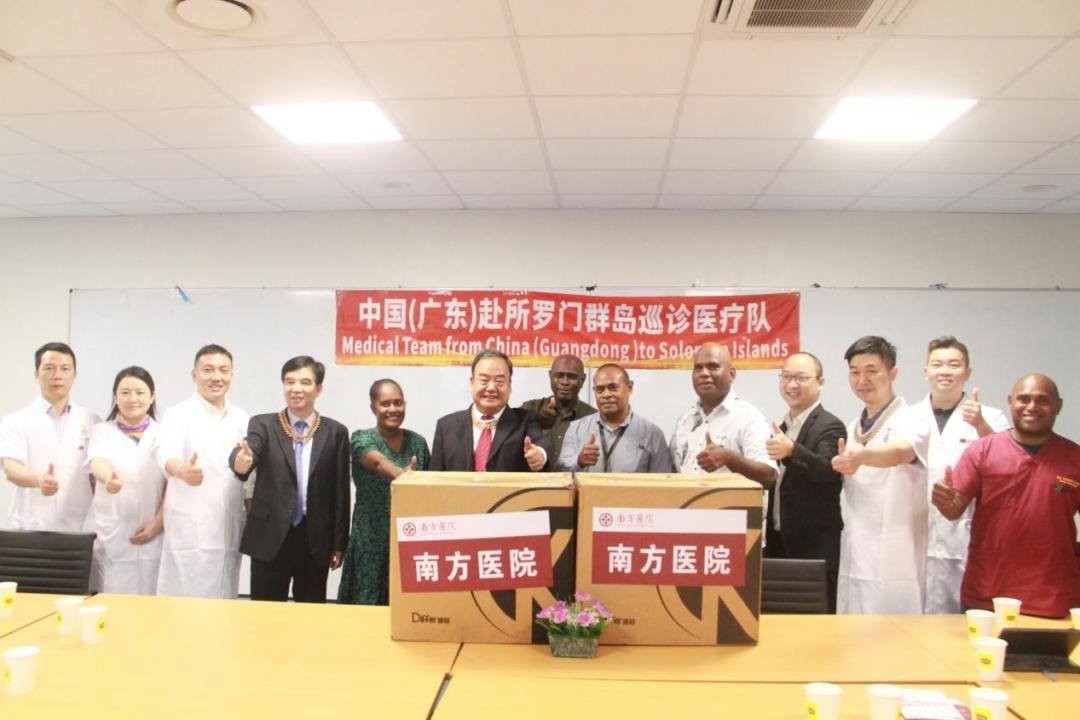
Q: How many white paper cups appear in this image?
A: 11